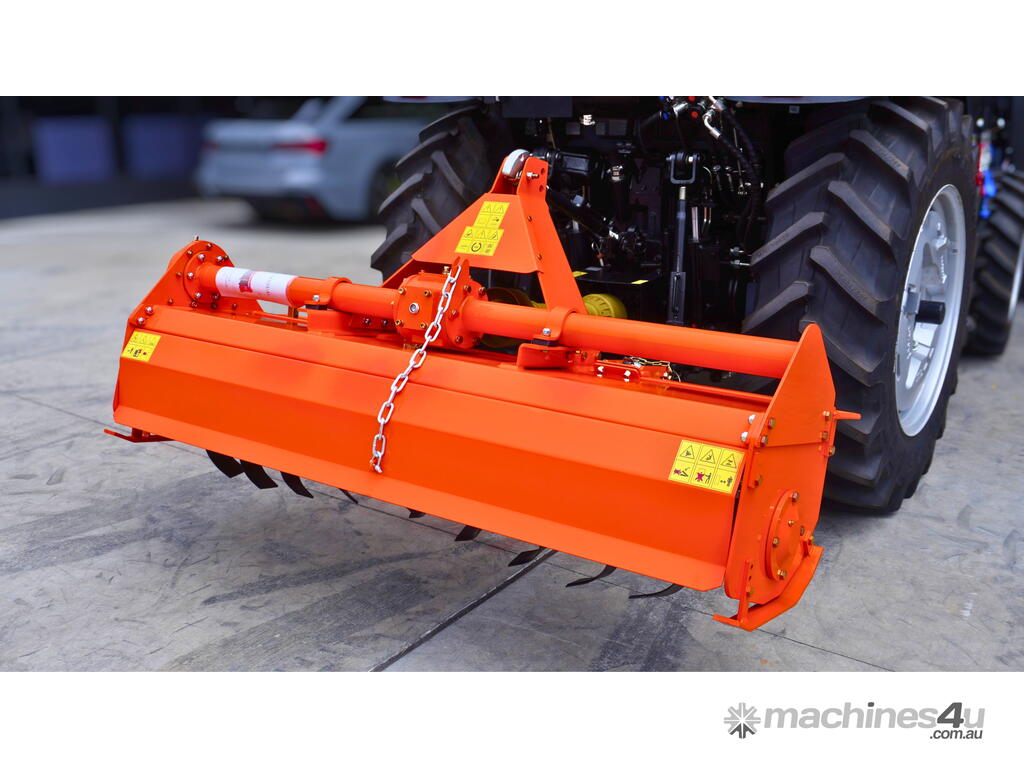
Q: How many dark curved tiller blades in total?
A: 9